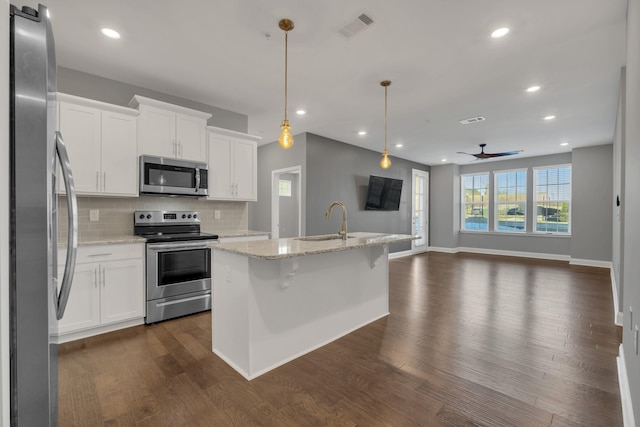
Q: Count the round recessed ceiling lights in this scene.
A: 9